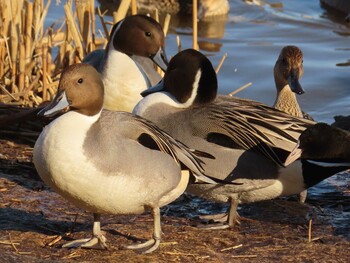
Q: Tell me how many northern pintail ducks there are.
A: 4